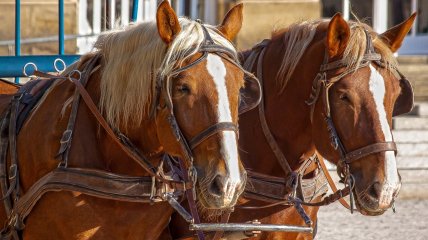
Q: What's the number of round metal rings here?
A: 3